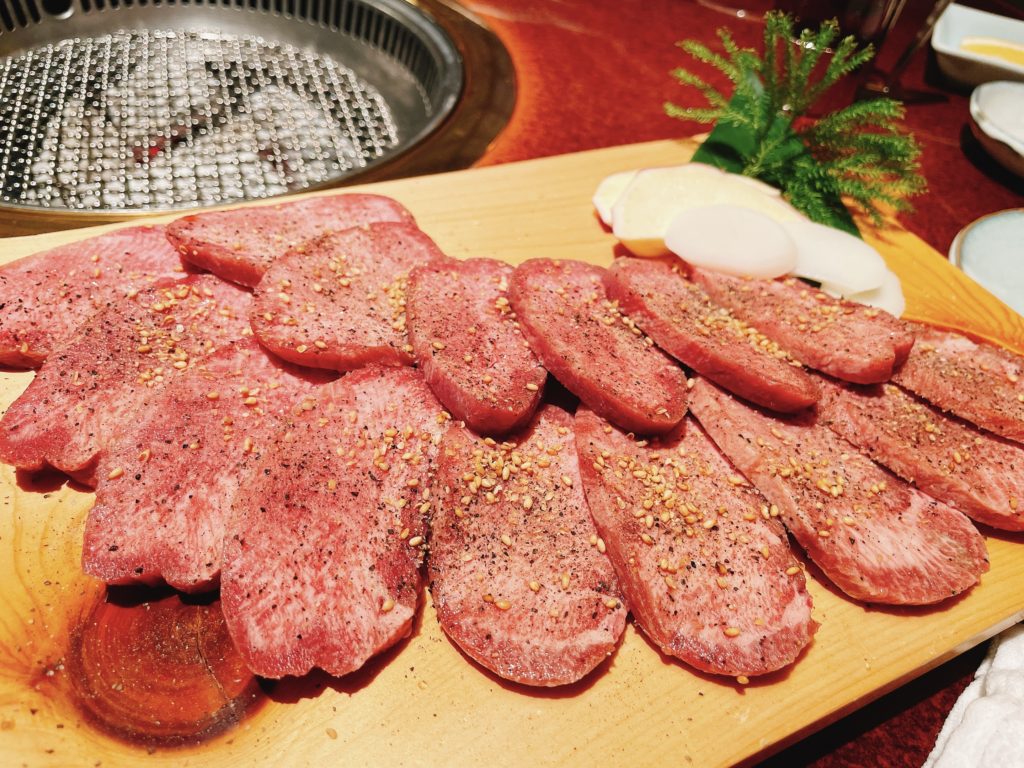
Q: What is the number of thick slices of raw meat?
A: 15